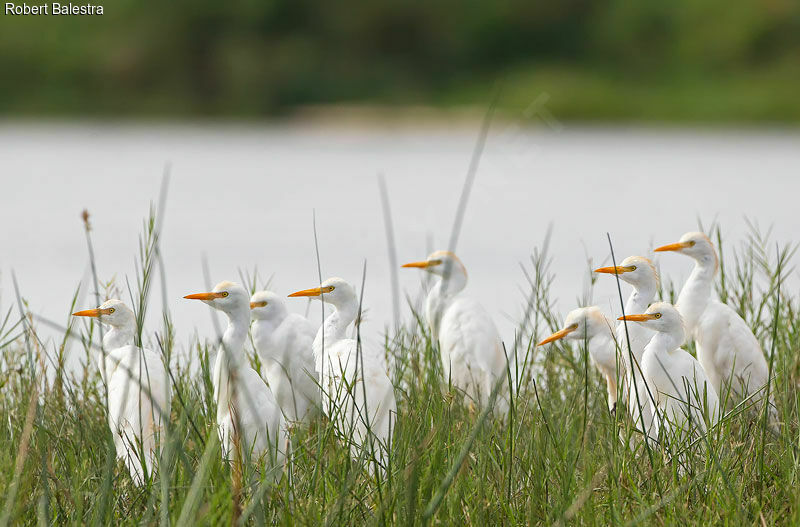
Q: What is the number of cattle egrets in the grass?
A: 9